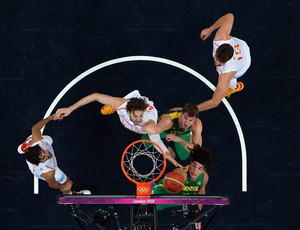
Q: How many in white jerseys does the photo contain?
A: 3